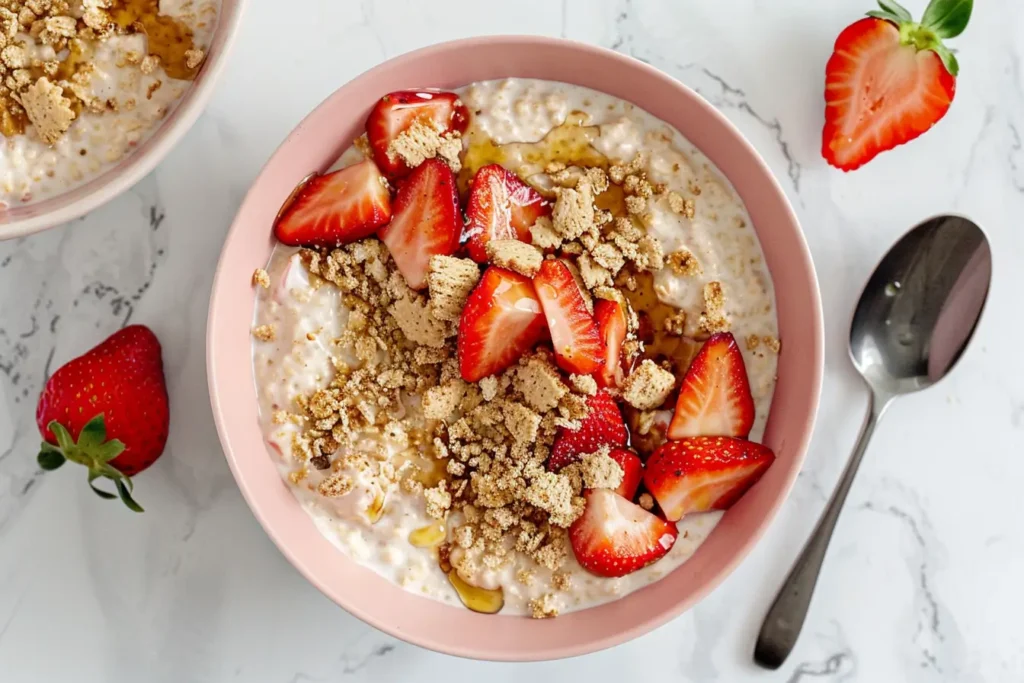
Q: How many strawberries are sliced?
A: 13